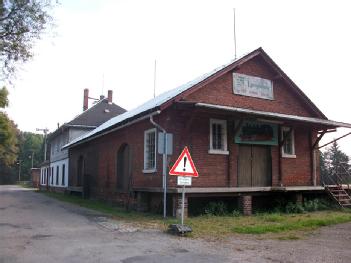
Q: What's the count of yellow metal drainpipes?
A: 0